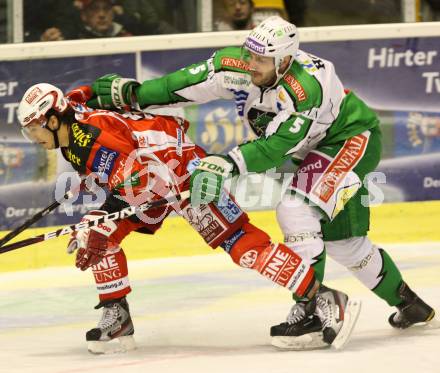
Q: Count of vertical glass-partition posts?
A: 3